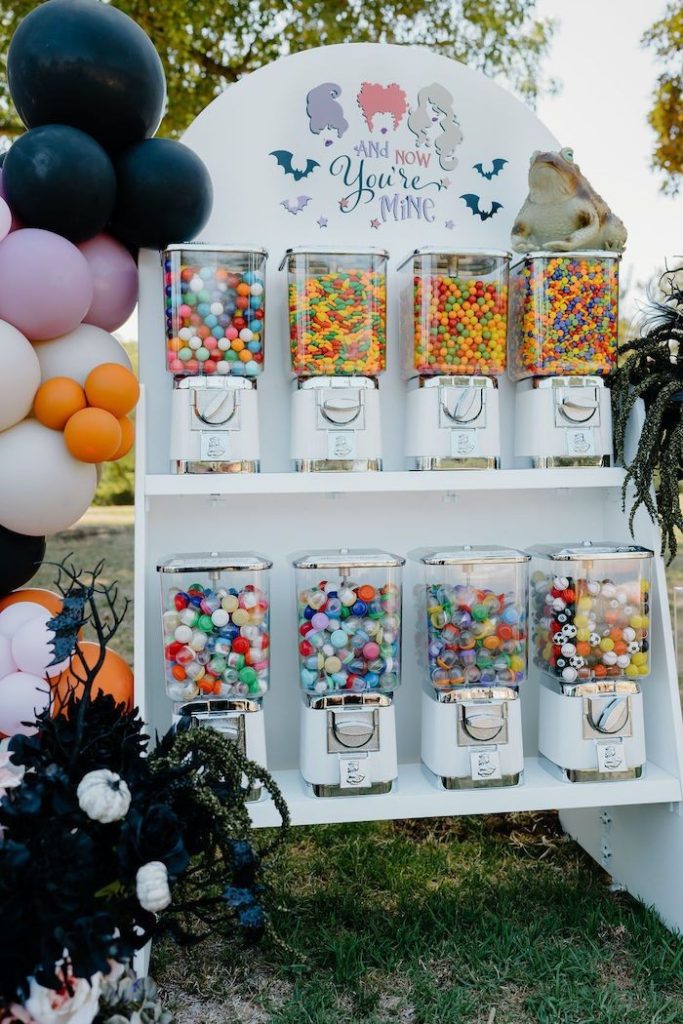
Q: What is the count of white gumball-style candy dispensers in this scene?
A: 8